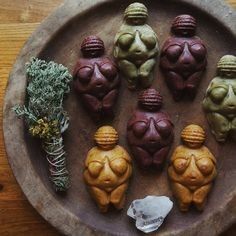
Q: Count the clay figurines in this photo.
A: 7